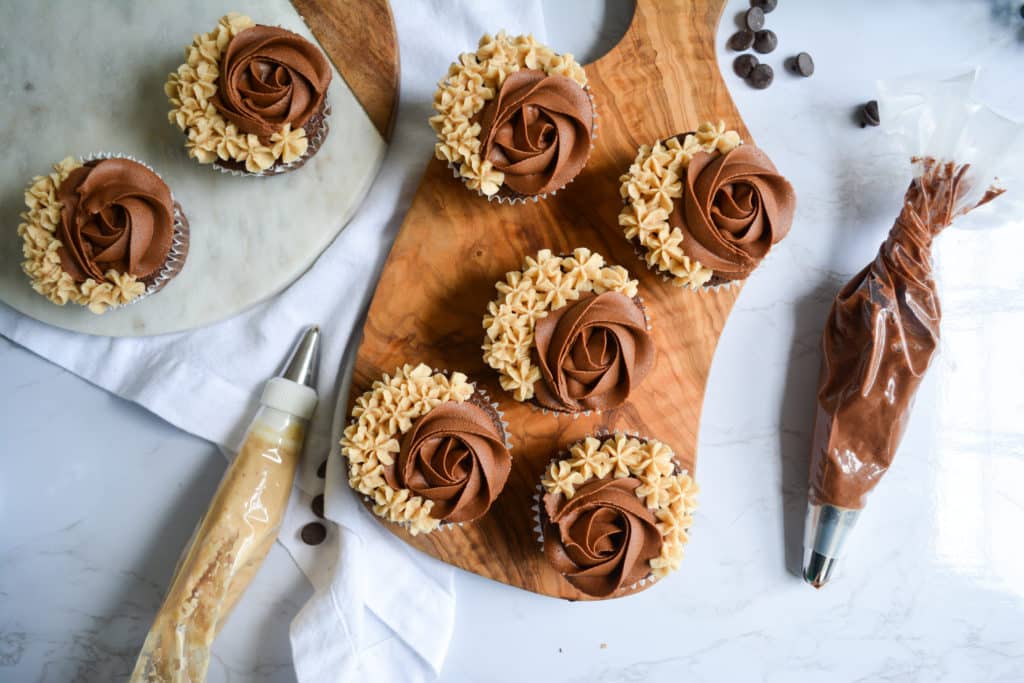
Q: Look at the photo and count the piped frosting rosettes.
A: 7